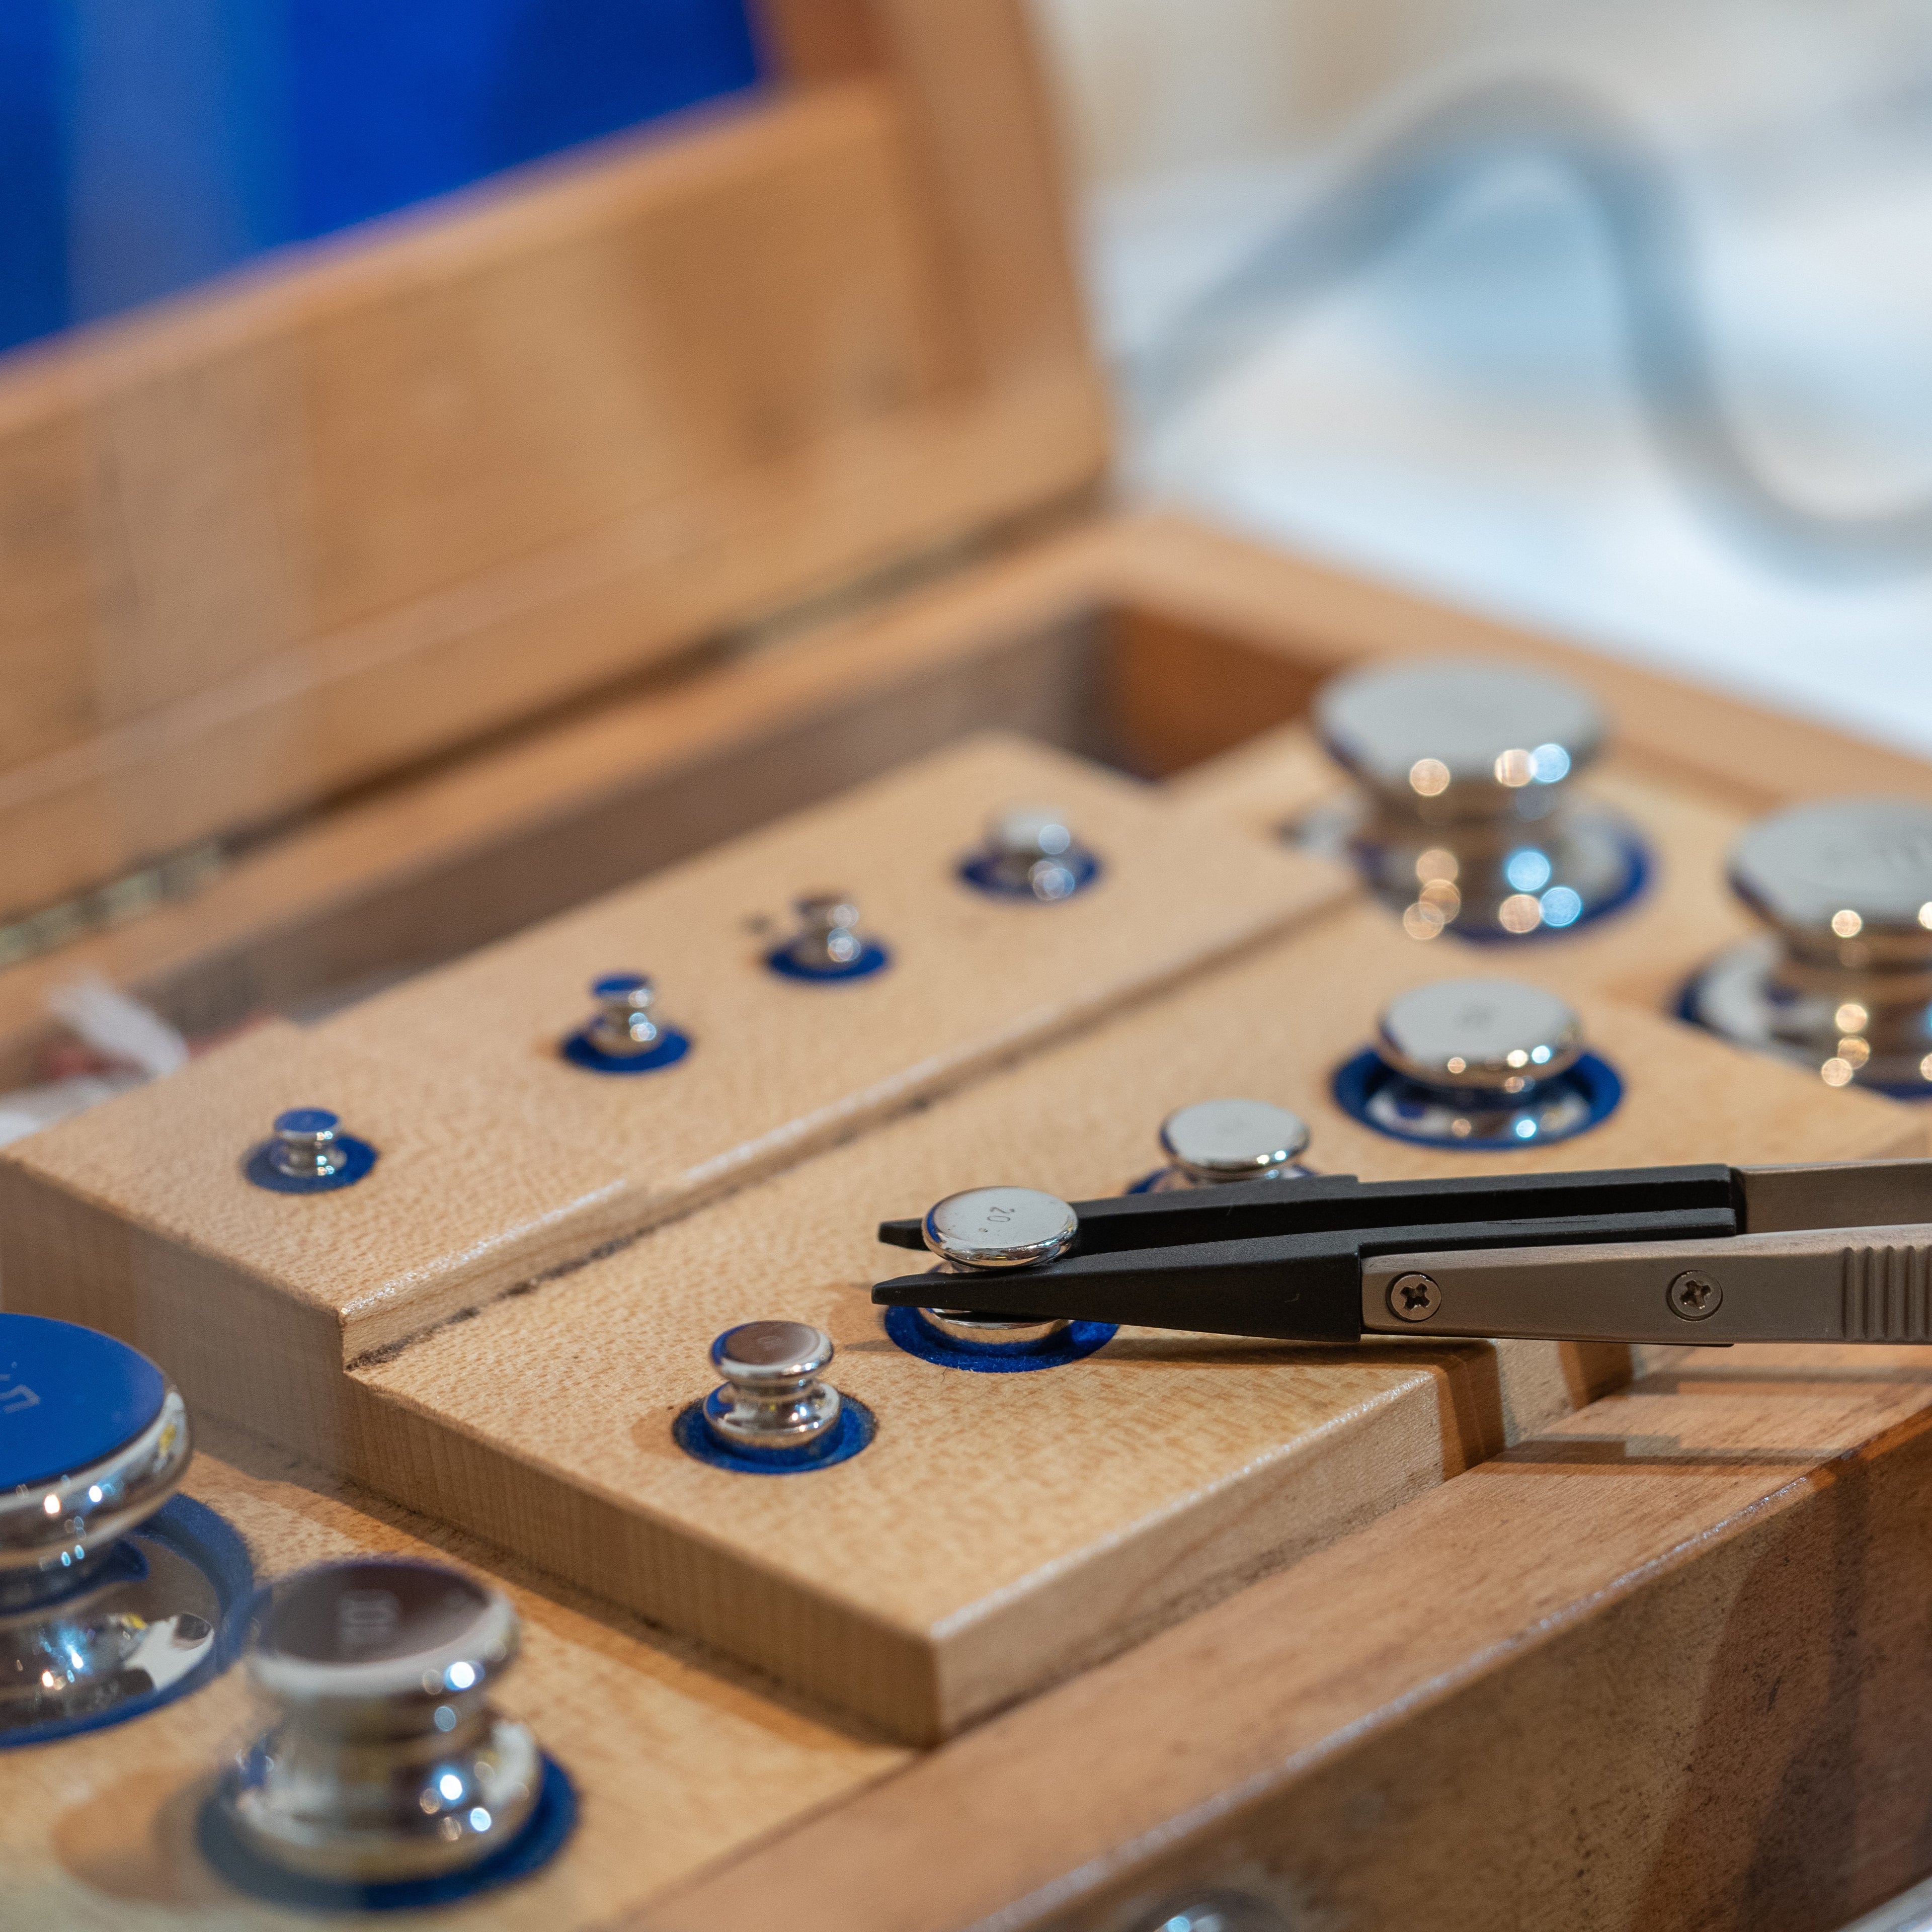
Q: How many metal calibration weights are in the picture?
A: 12